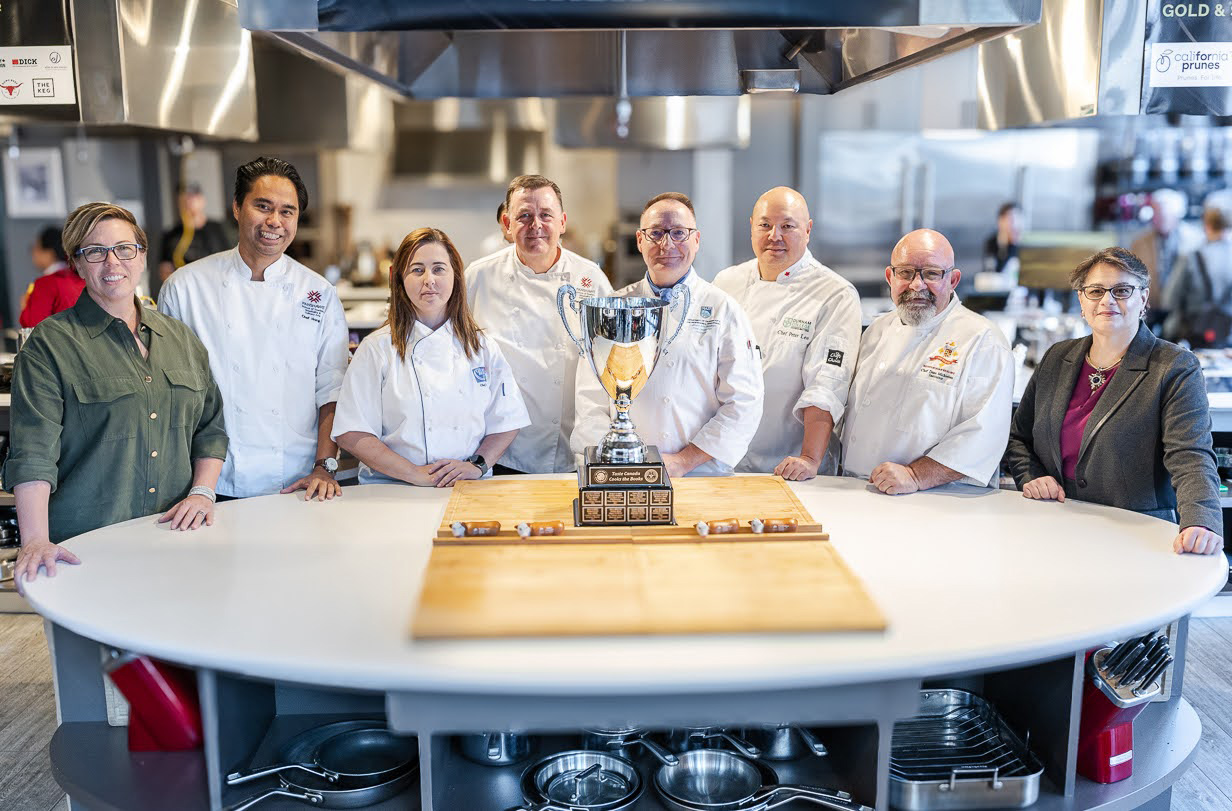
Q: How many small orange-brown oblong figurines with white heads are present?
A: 4